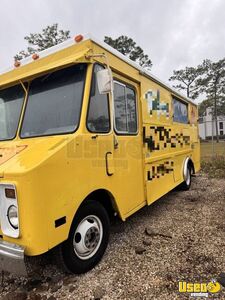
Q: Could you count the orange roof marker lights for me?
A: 3